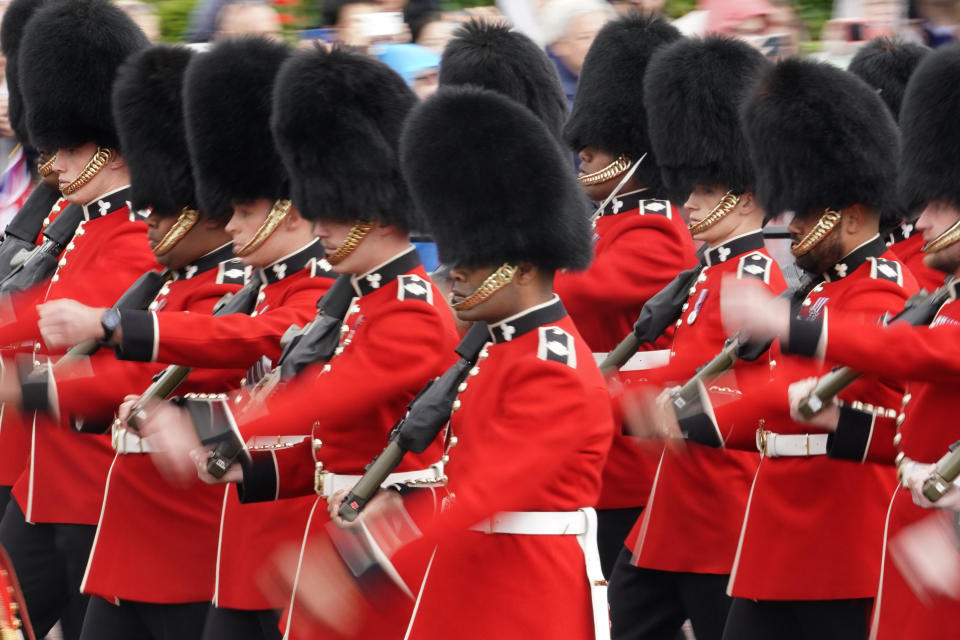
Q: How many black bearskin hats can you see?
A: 12